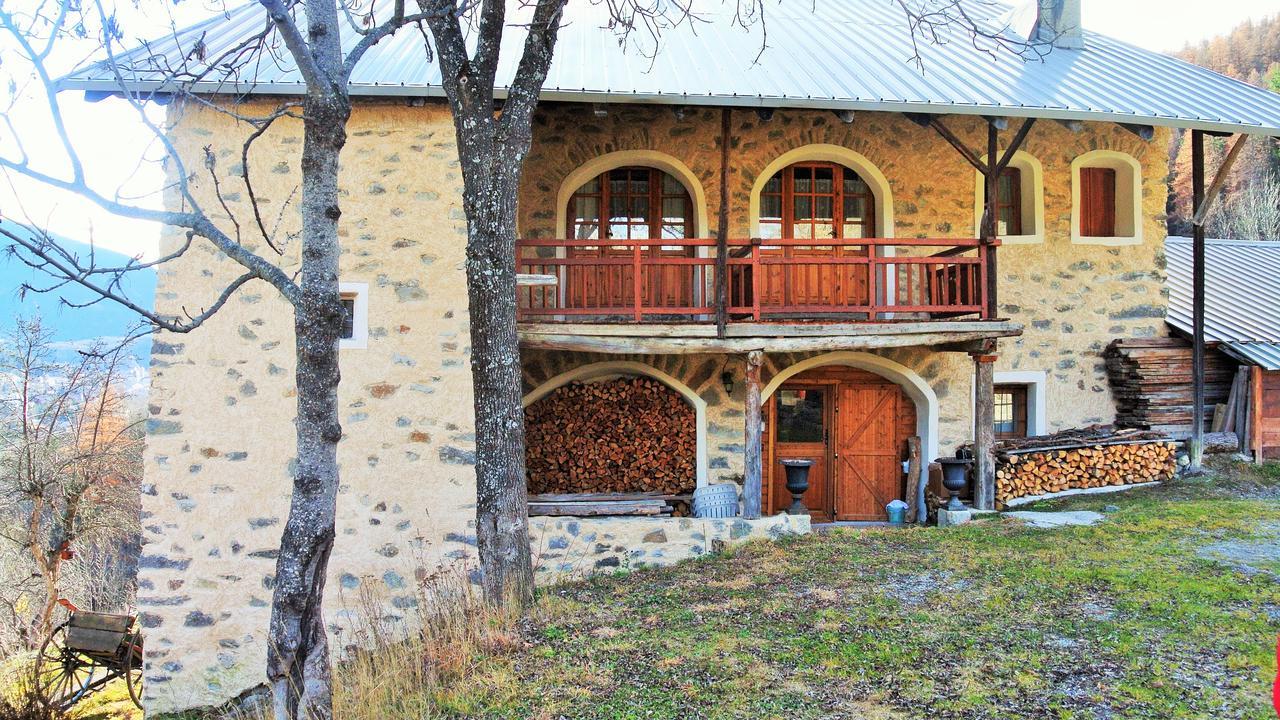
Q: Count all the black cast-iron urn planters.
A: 2